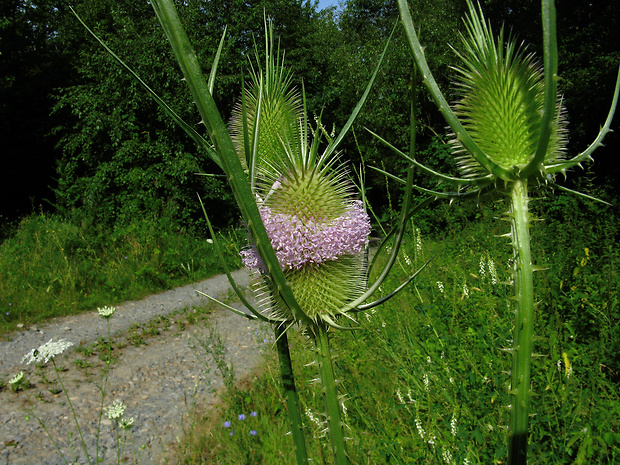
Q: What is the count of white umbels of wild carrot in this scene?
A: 5